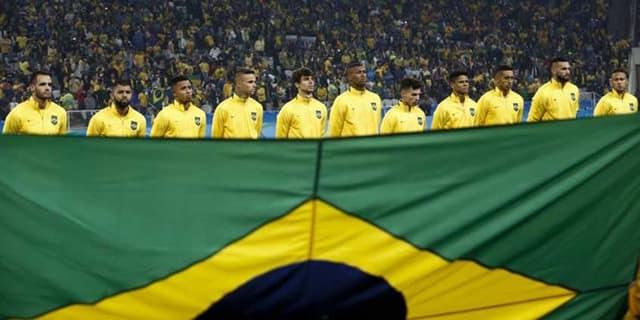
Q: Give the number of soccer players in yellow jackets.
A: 11